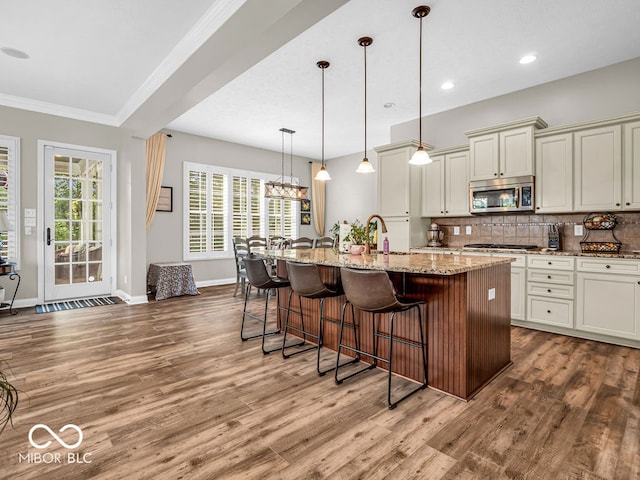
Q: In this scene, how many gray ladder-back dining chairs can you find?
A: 5